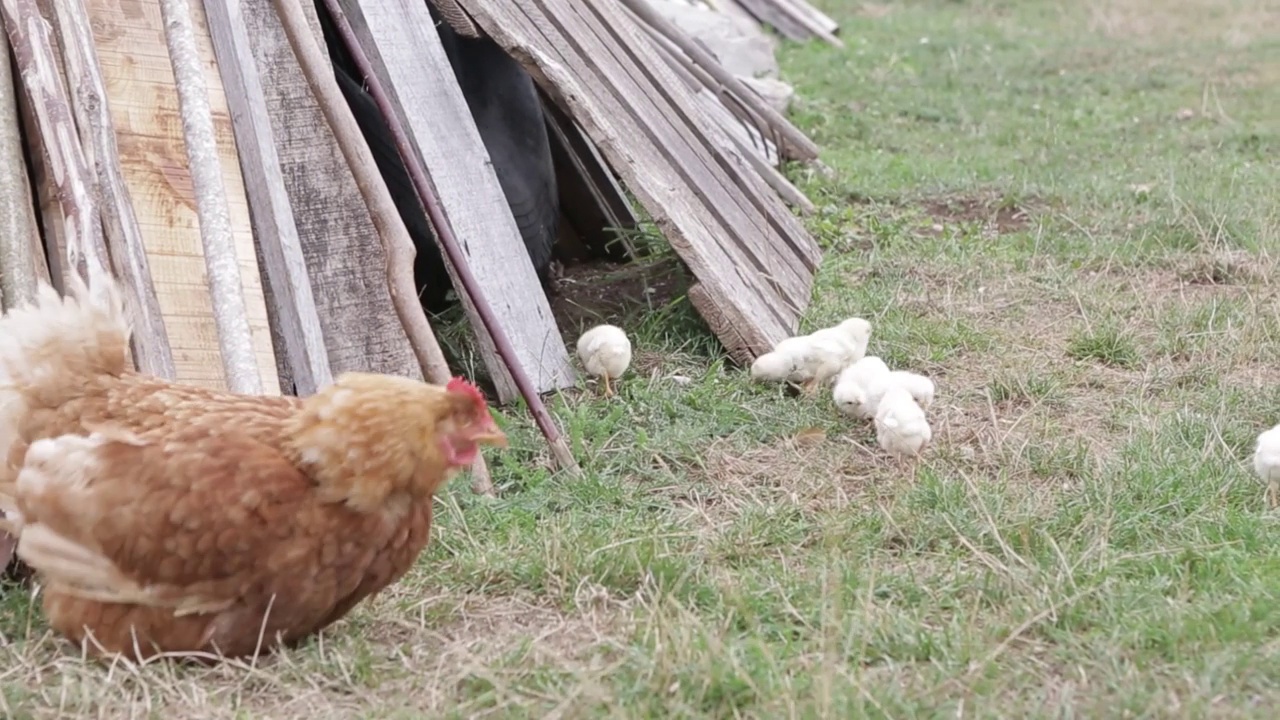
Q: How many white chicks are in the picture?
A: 7